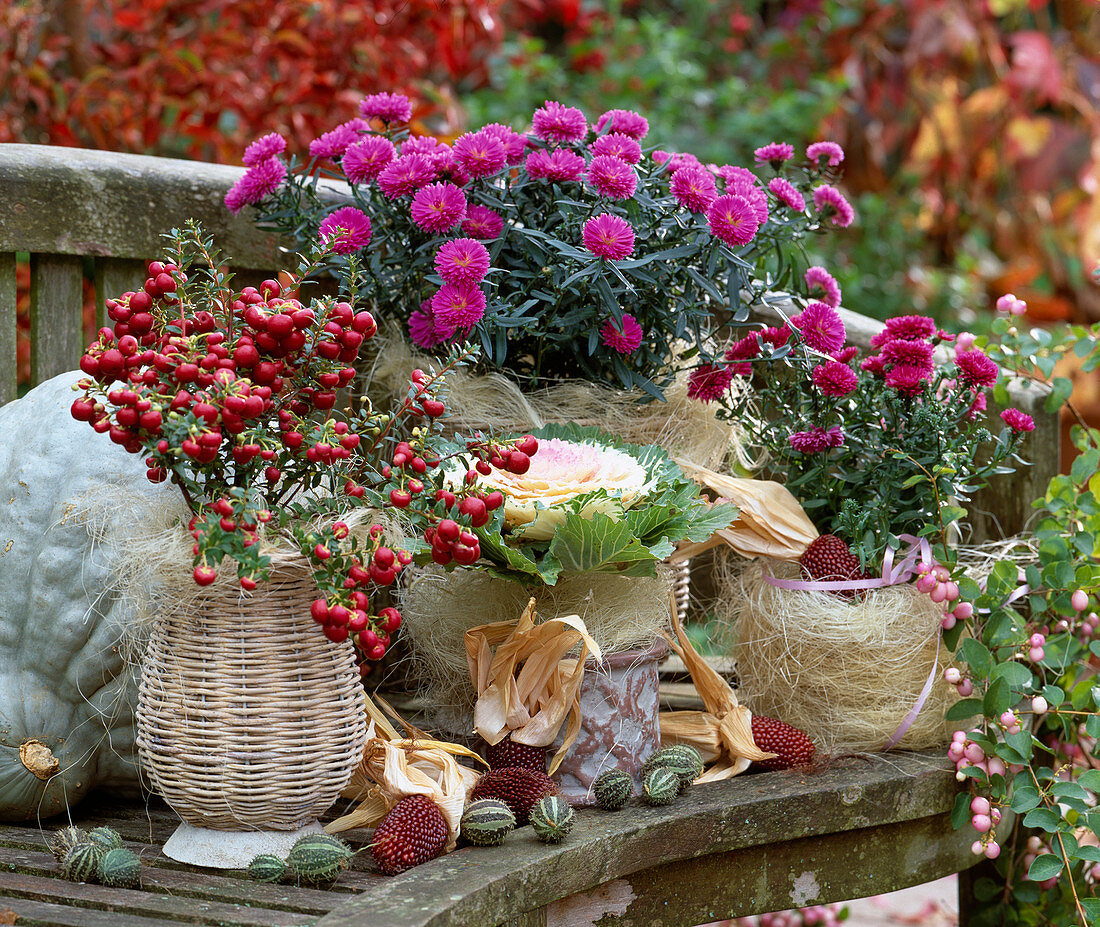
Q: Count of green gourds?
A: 11